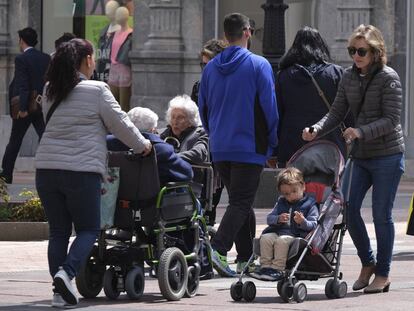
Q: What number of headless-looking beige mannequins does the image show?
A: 2